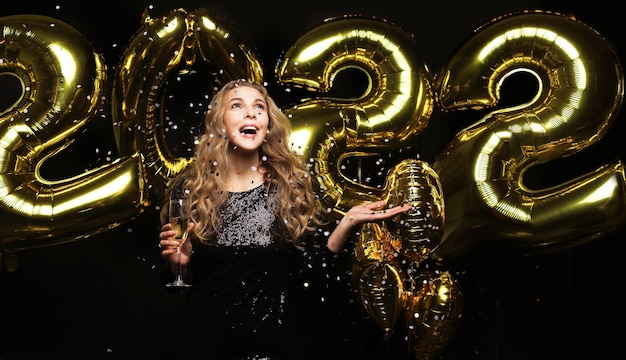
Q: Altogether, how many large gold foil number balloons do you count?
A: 4